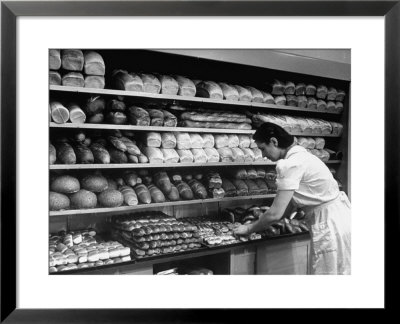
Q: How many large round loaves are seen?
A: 5